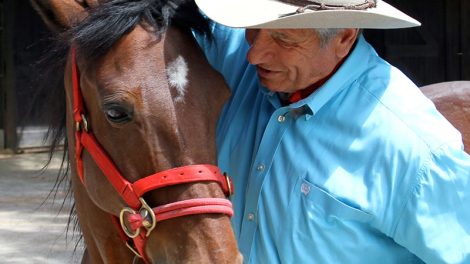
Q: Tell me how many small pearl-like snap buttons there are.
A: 3